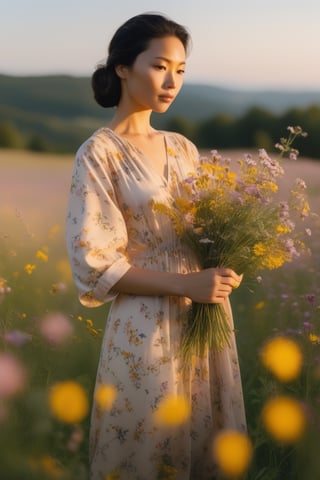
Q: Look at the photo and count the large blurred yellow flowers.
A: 6